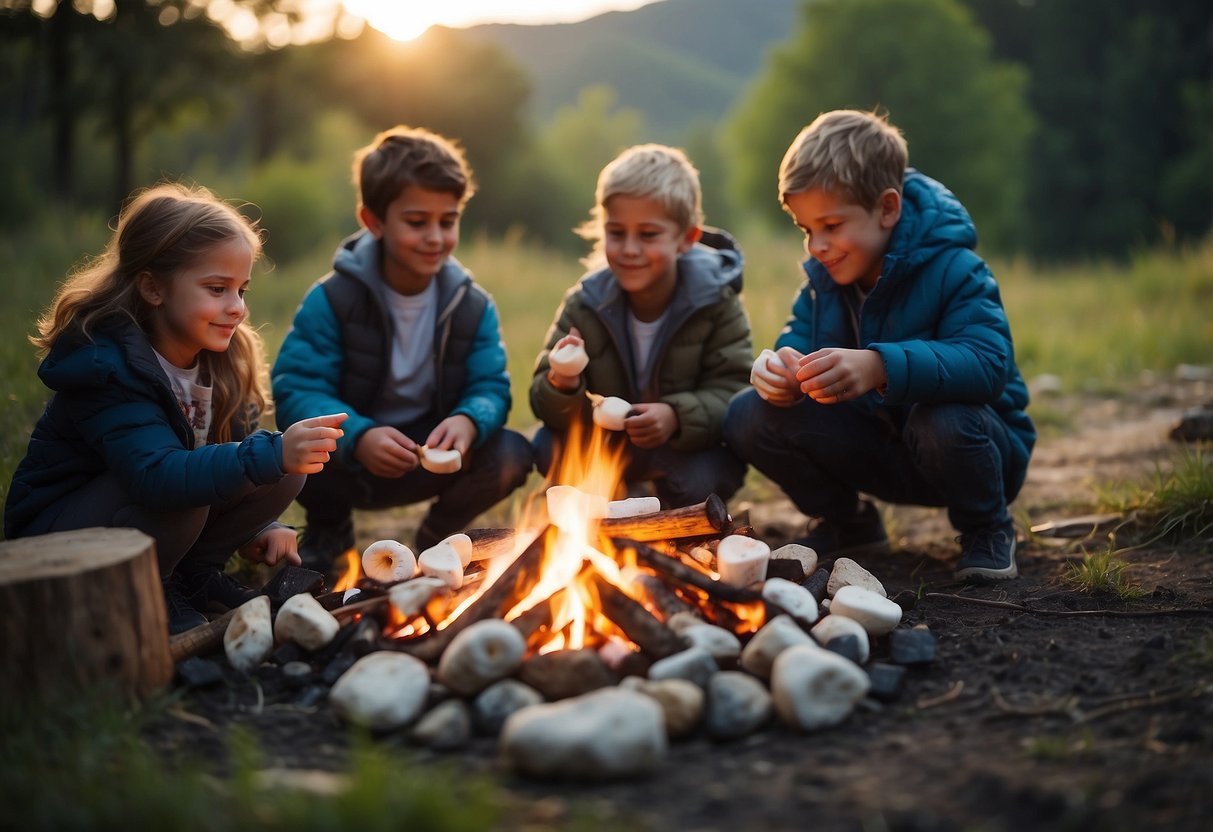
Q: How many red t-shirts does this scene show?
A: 0